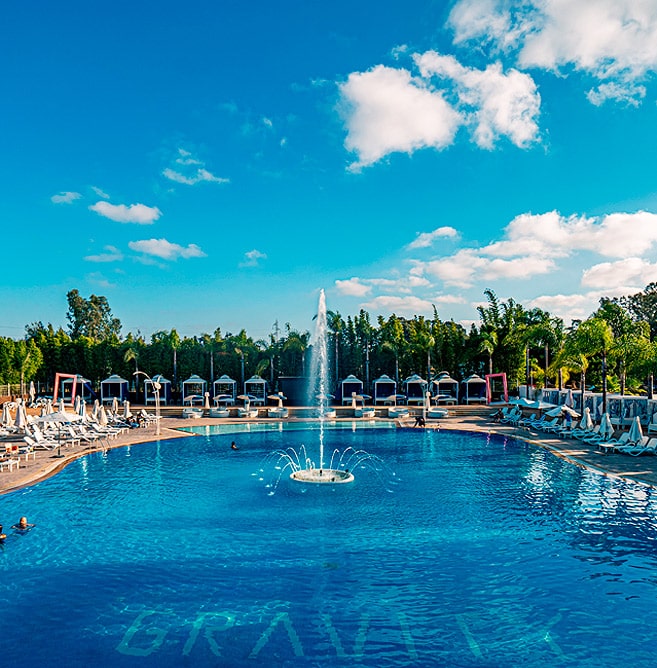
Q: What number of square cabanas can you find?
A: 11